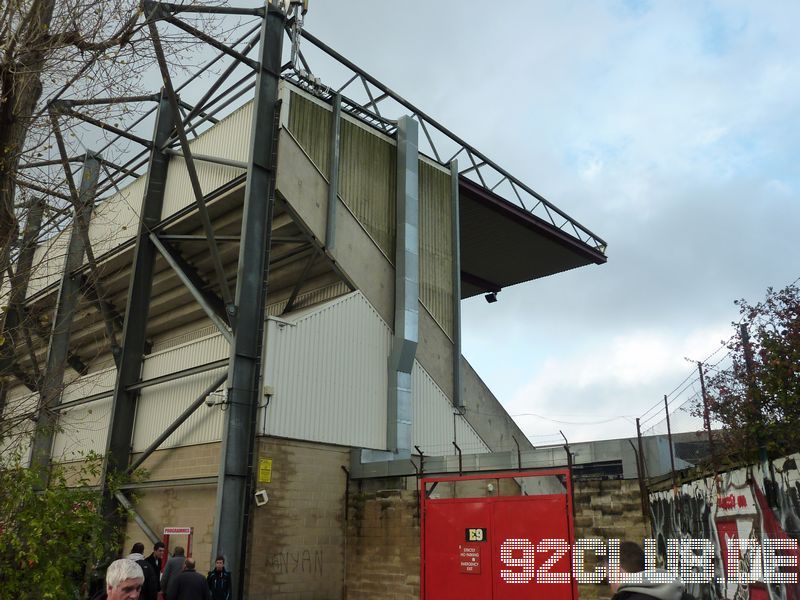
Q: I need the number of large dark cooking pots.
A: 0